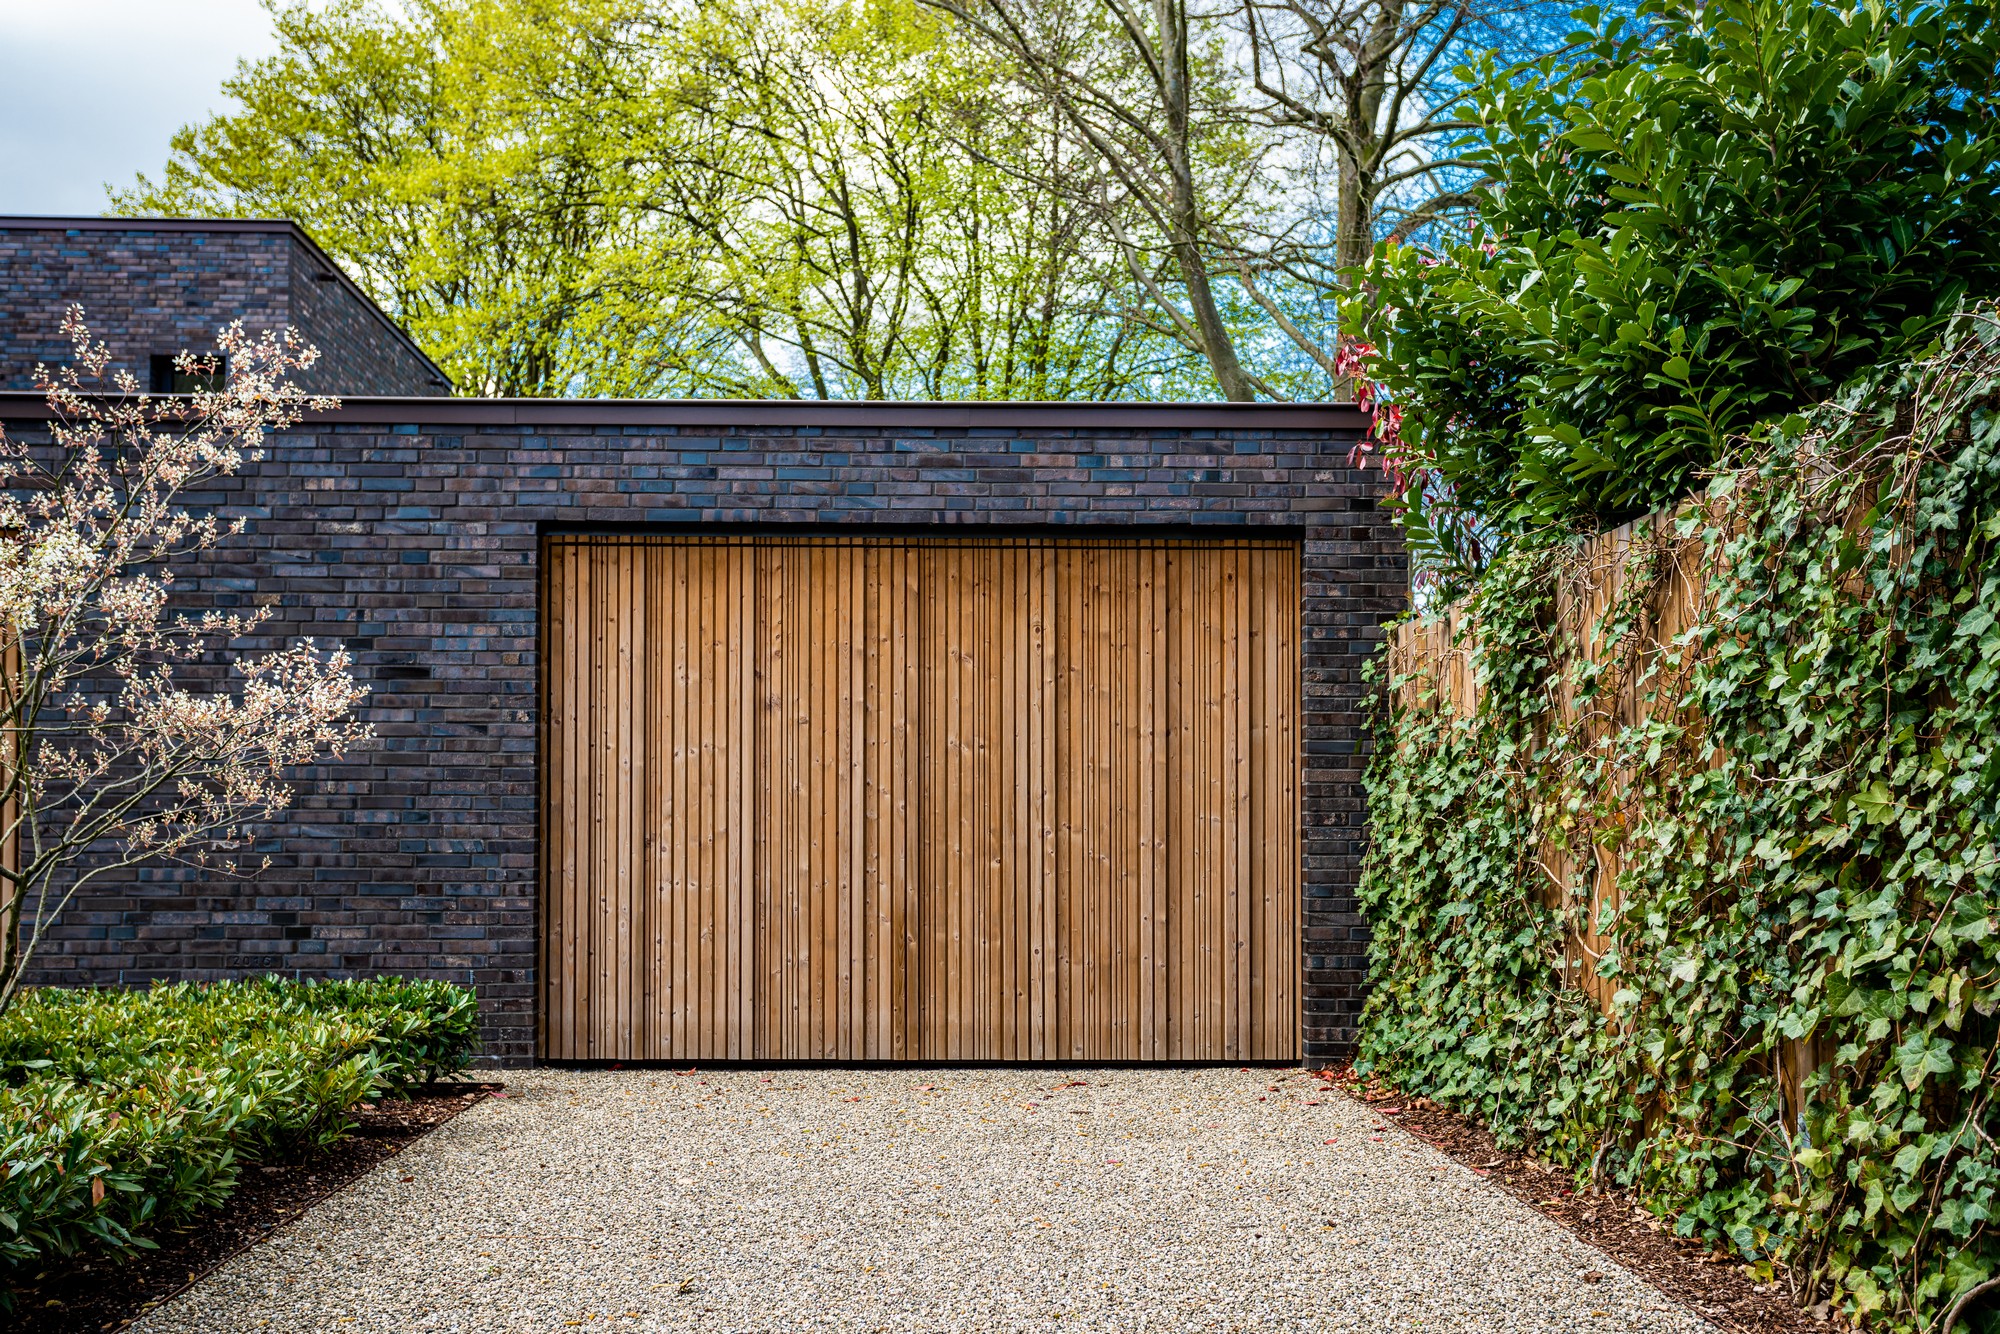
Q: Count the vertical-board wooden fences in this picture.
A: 1